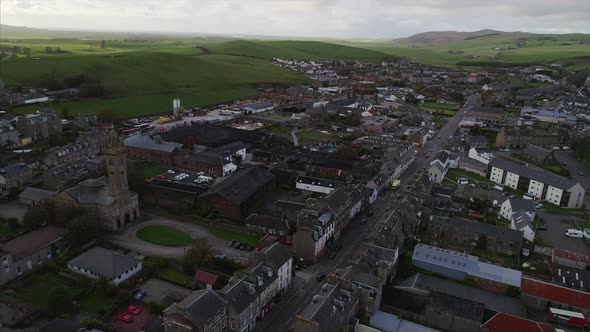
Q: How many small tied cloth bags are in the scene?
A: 0